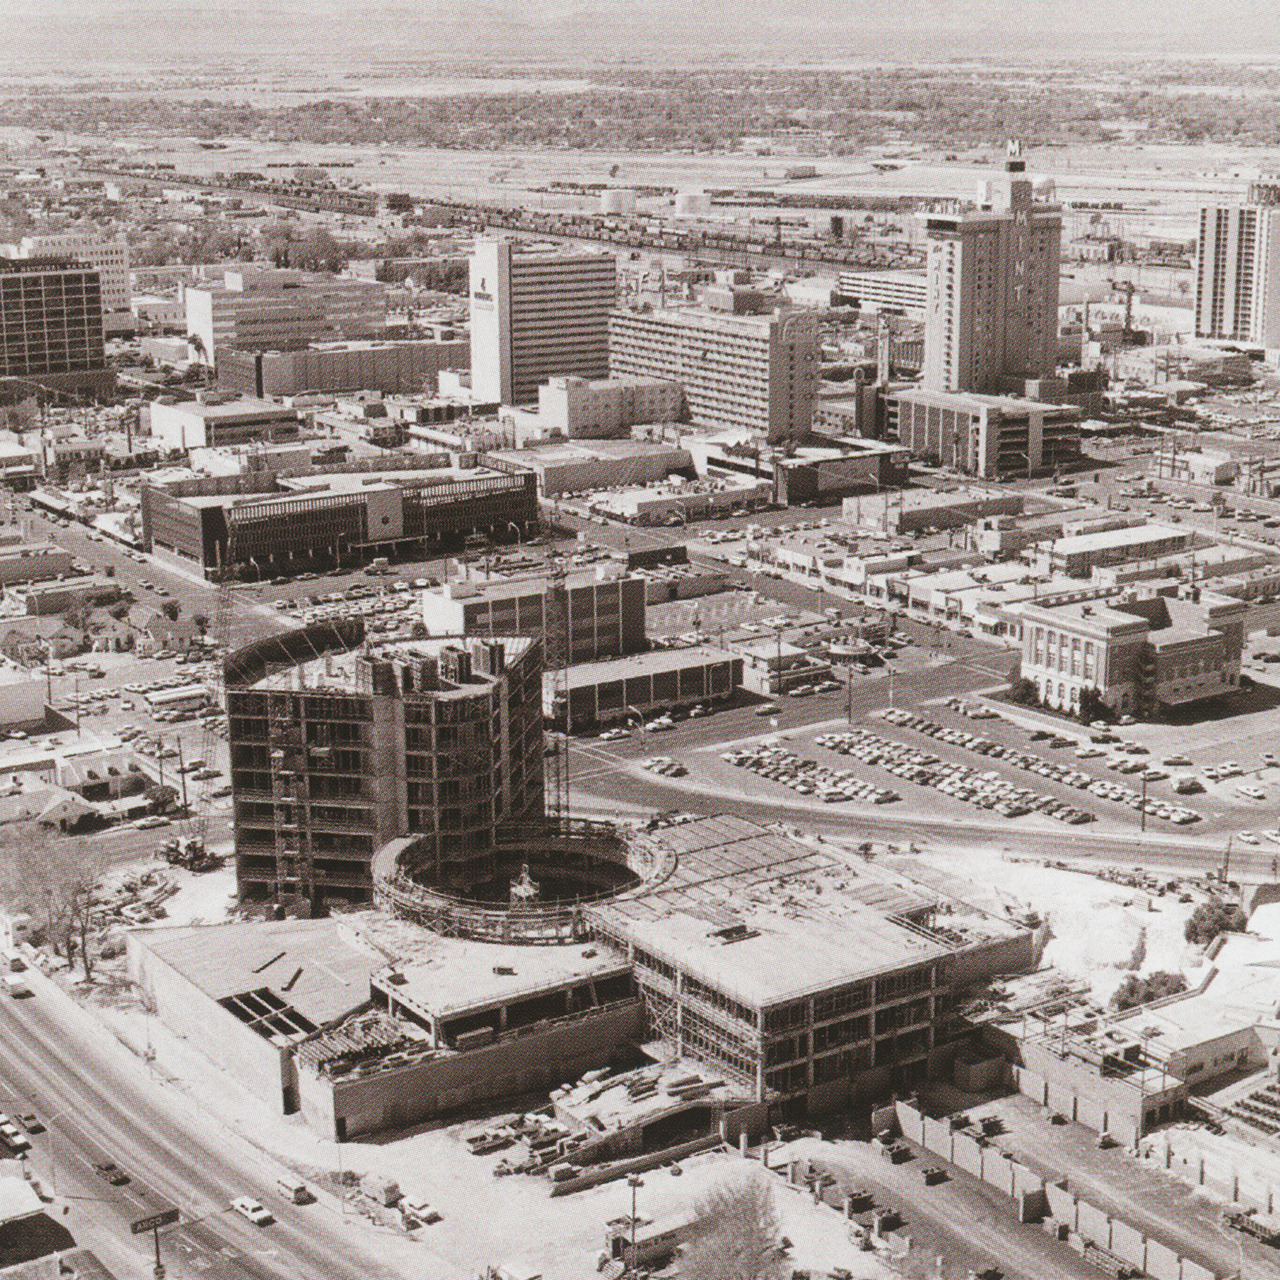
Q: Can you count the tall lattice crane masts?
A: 2